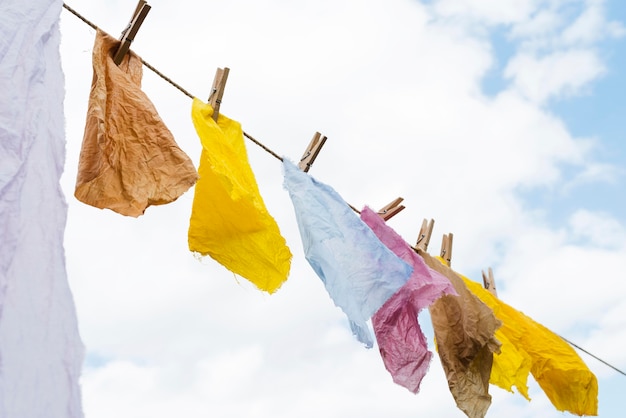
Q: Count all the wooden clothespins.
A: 7